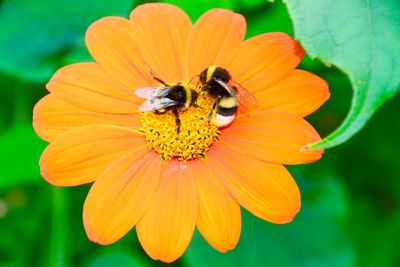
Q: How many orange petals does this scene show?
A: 13